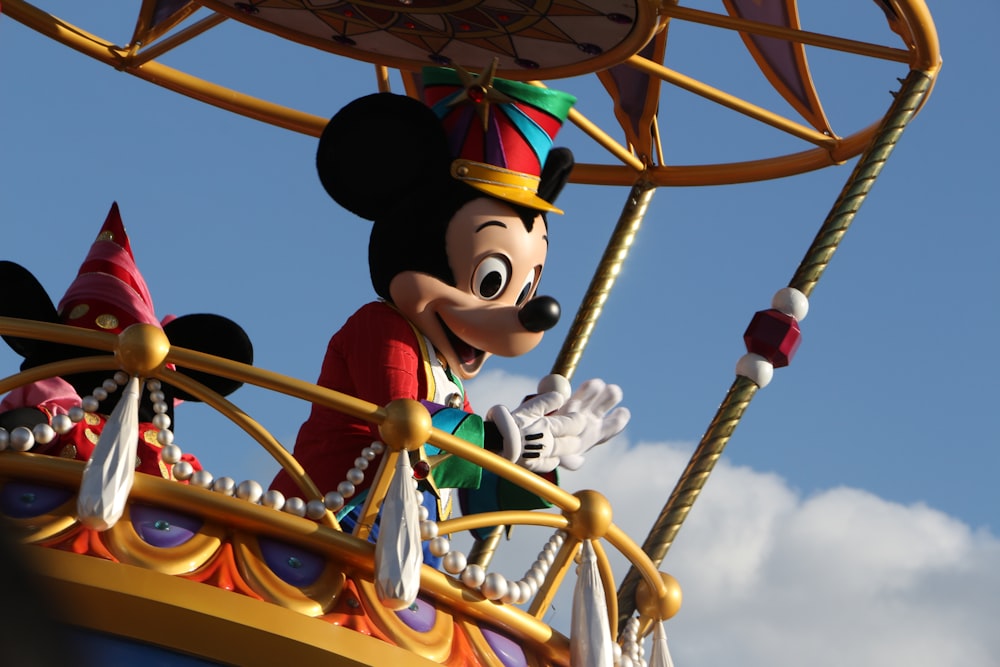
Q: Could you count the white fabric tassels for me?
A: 4